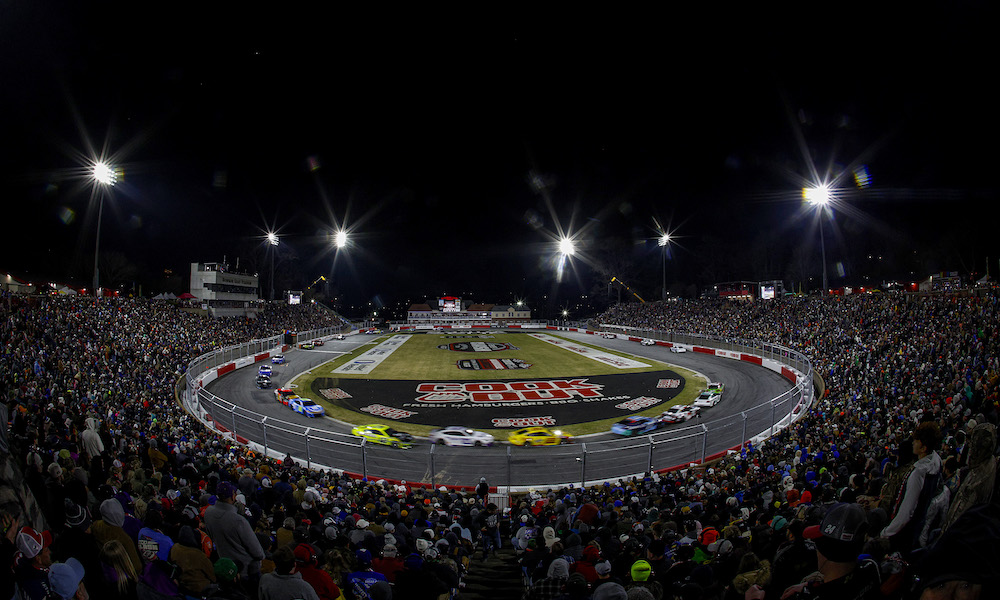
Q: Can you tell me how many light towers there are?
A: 6